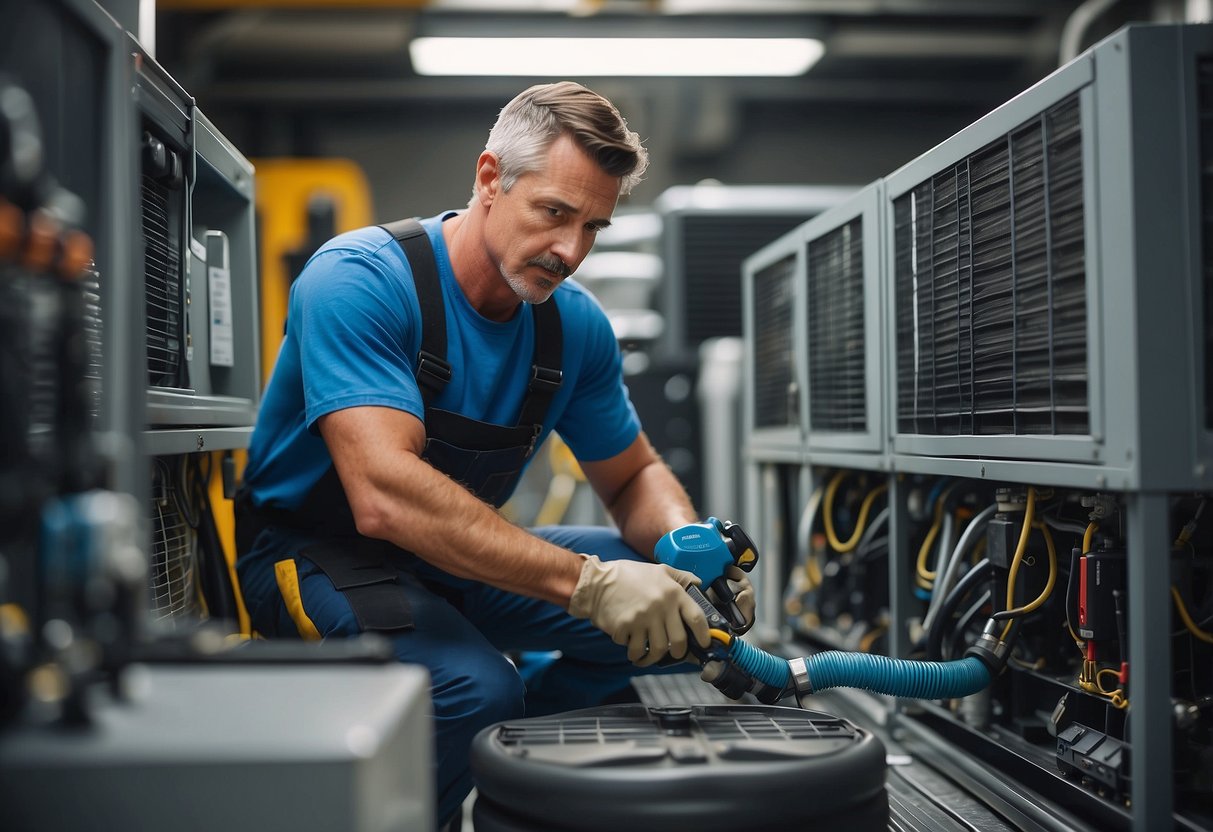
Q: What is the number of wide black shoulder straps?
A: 2